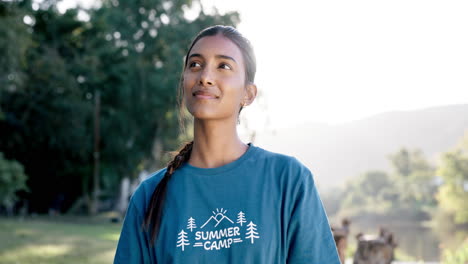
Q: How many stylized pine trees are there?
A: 4